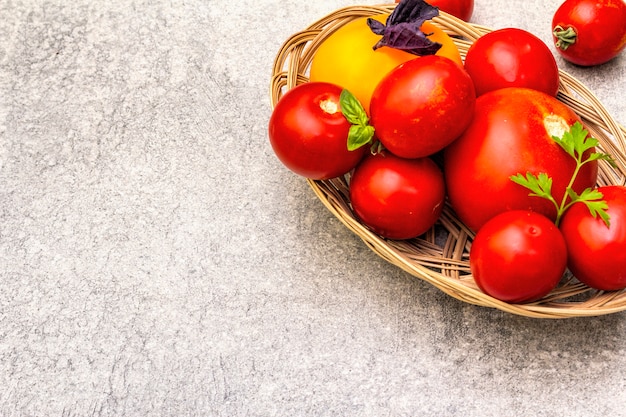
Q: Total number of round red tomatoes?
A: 9